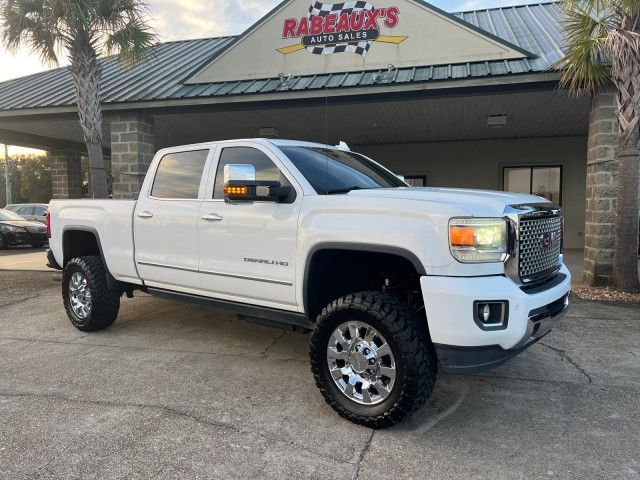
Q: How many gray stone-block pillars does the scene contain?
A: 3